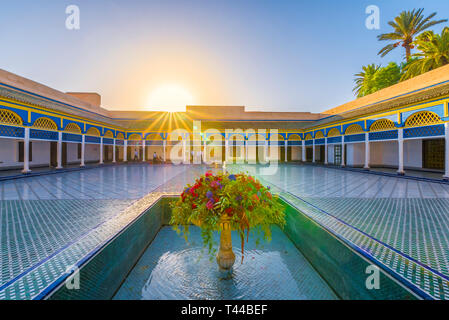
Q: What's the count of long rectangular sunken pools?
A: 1